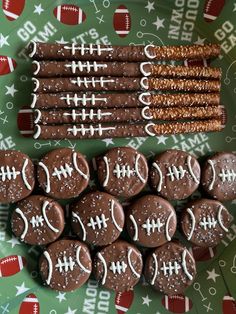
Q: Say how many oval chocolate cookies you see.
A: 12